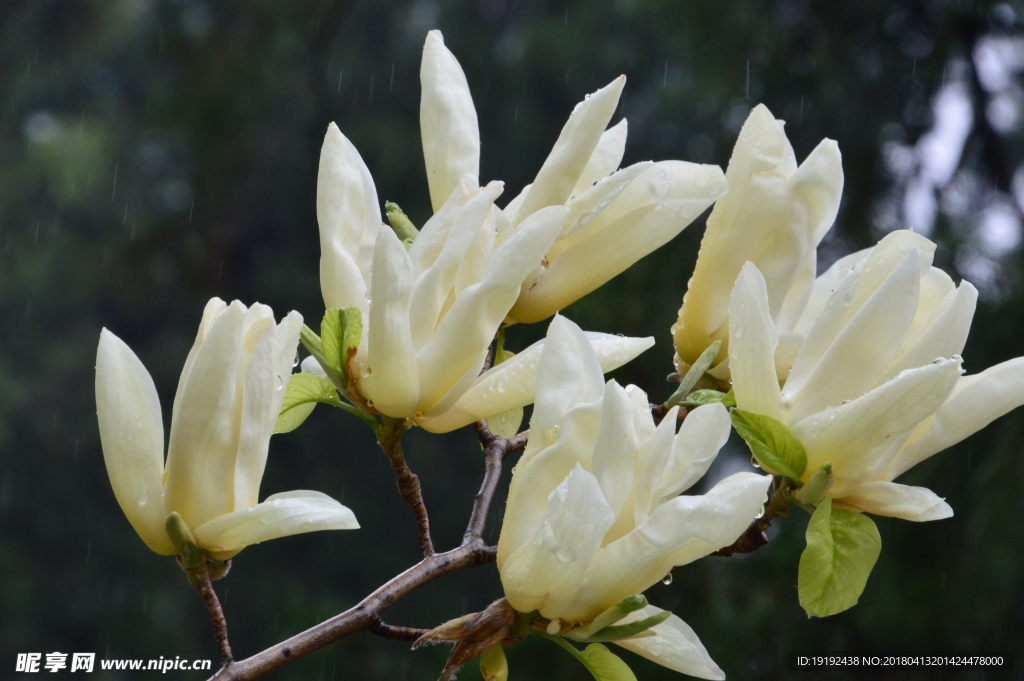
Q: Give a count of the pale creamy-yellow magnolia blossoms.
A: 6